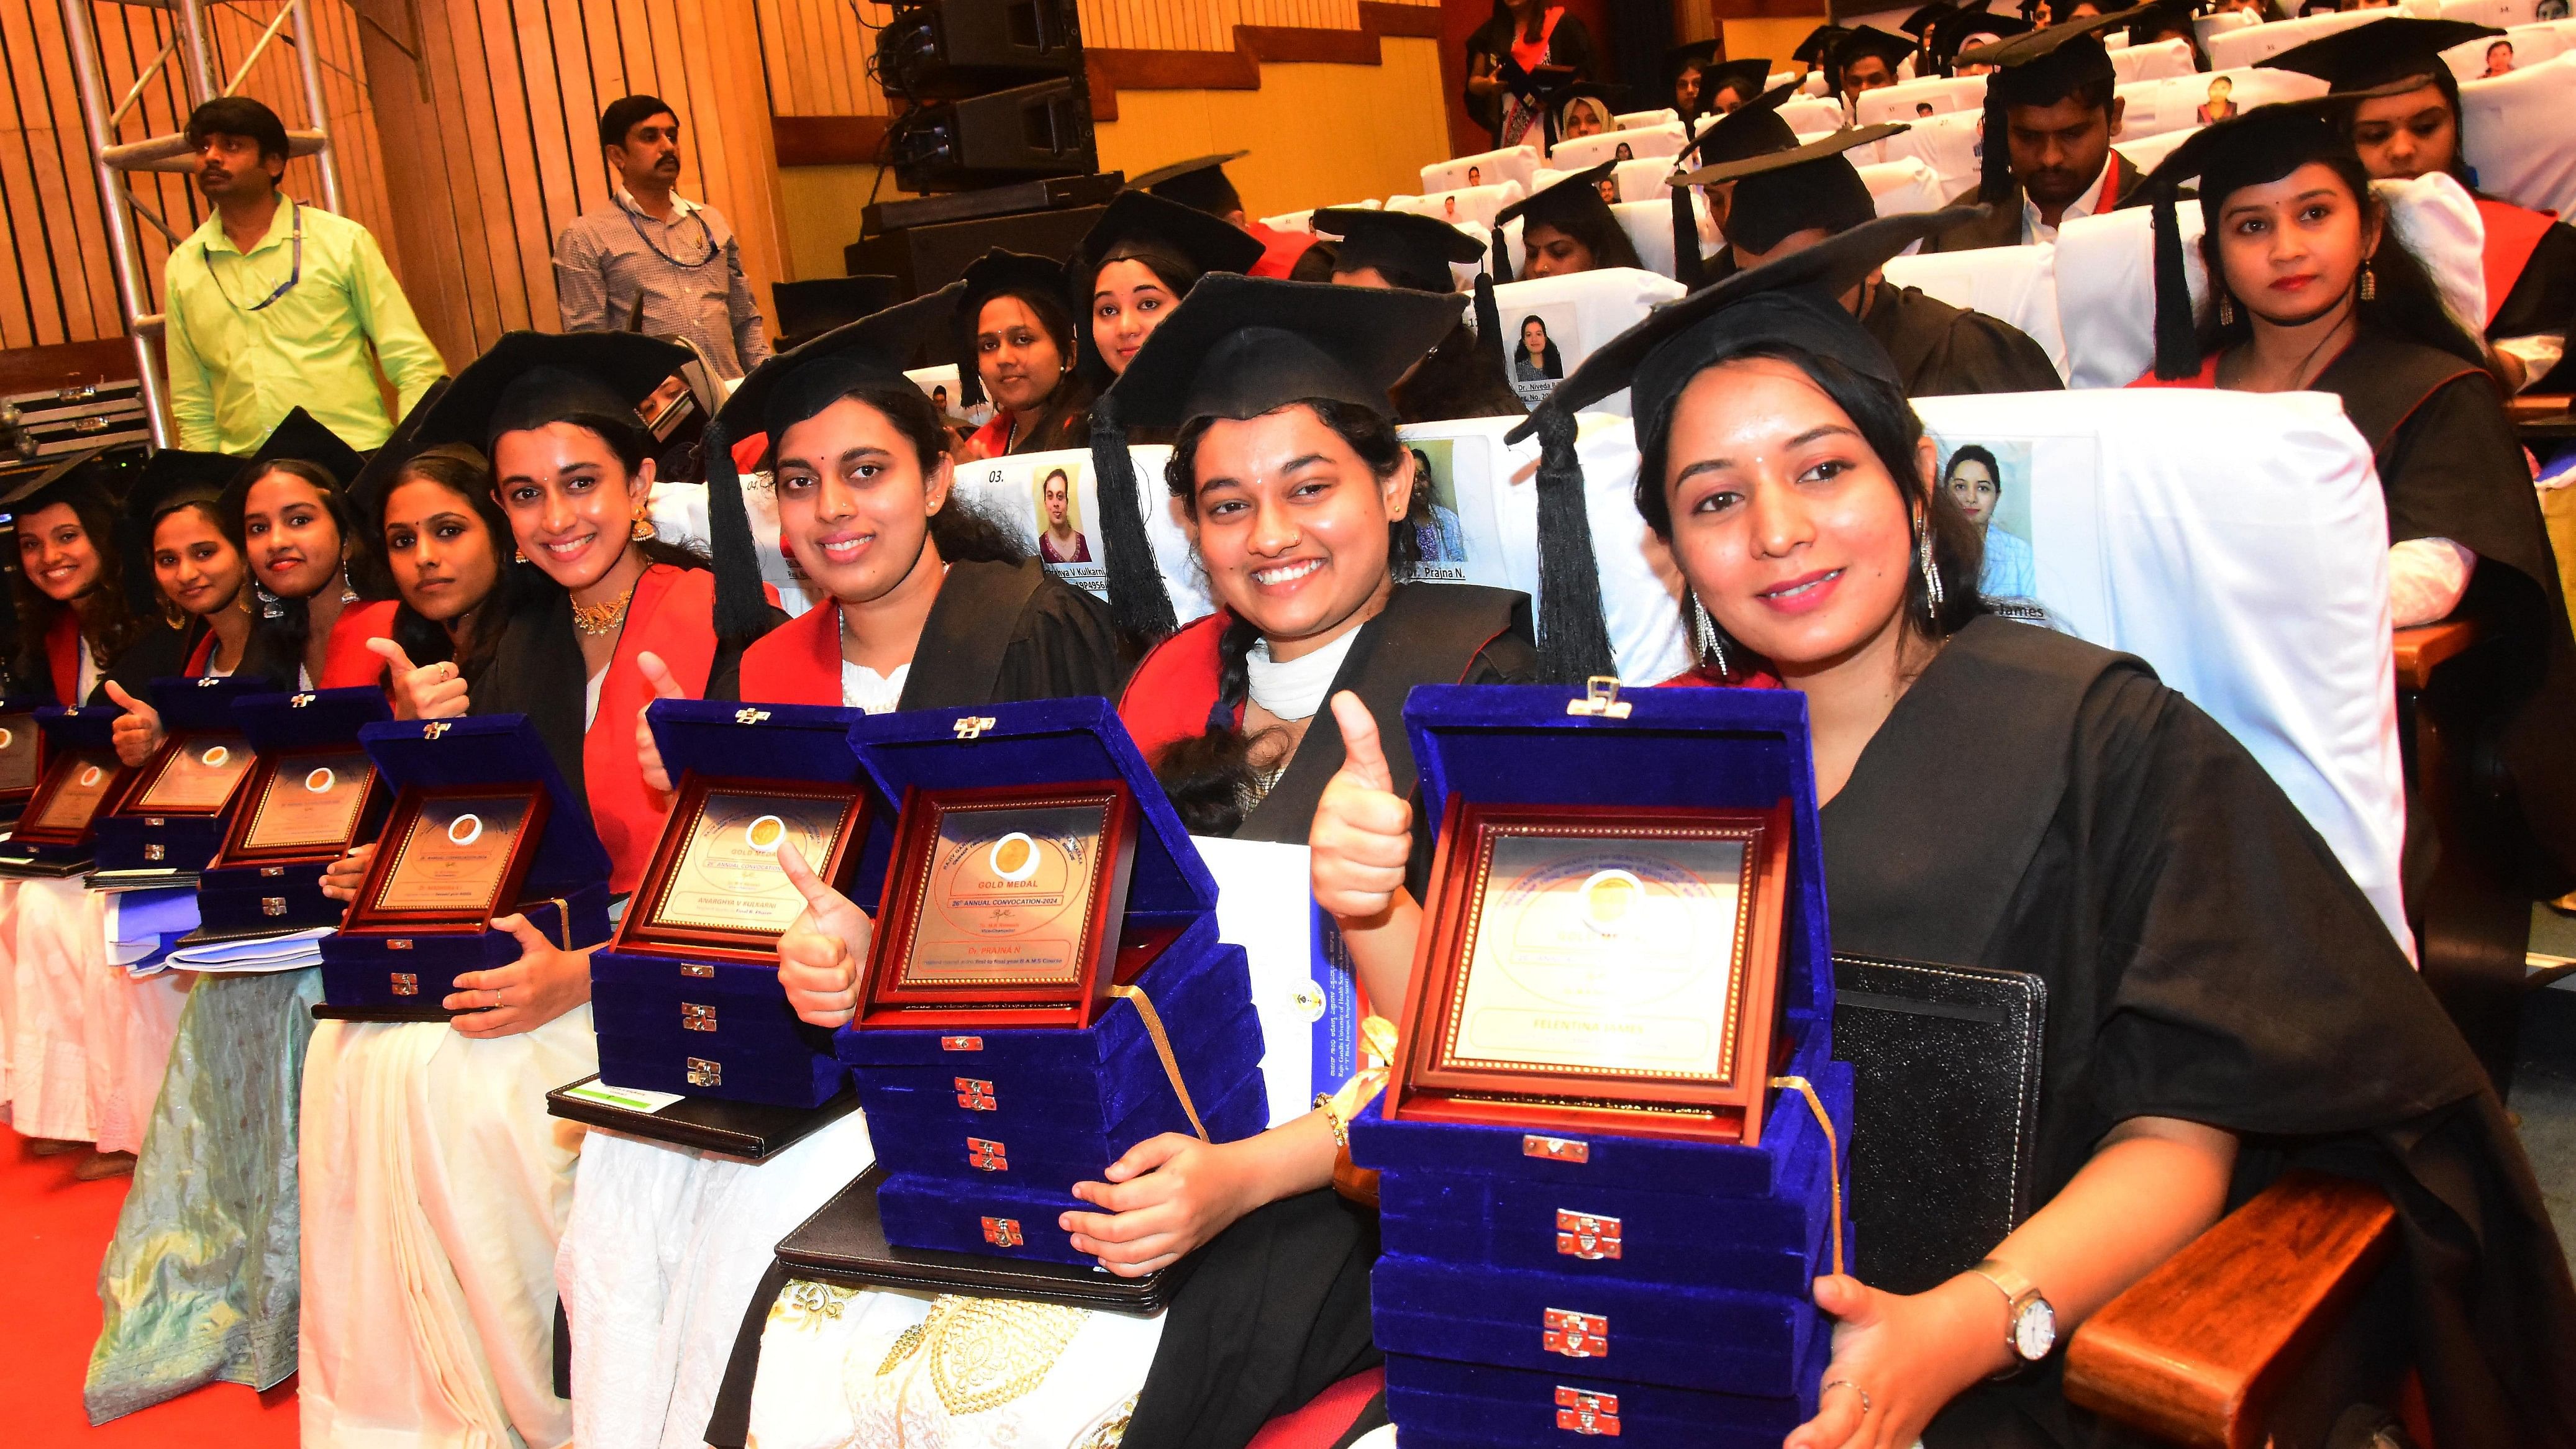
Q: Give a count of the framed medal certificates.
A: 8